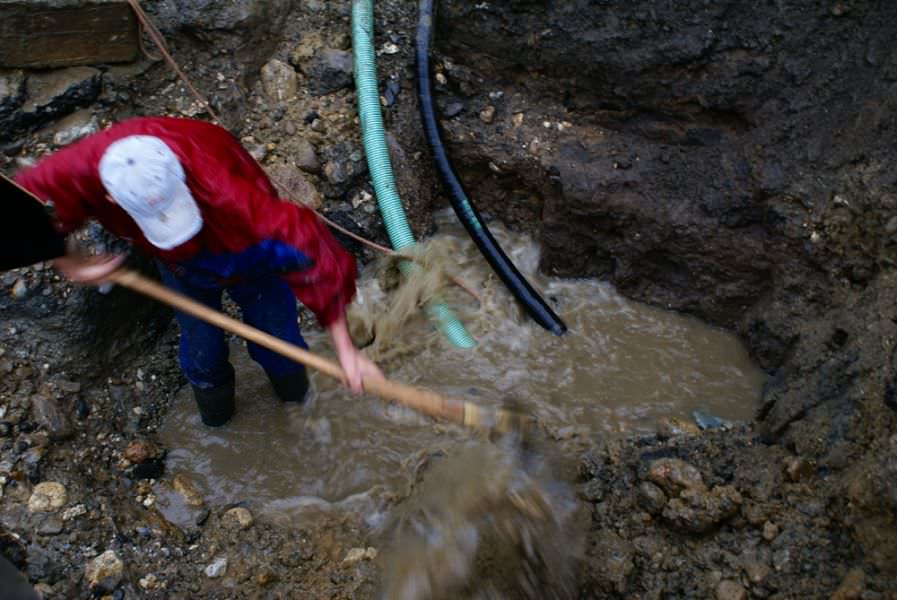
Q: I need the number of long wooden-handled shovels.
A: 1